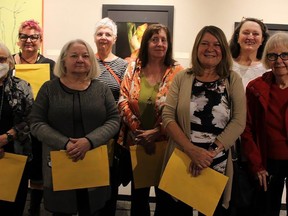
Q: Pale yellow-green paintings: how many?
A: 1